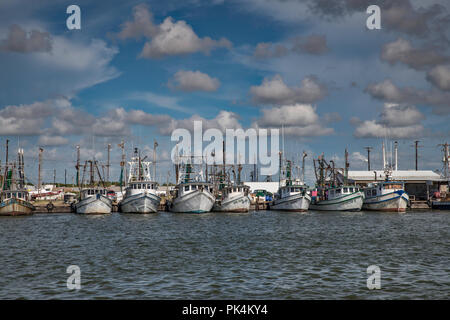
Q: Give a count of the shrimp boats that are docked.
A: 8